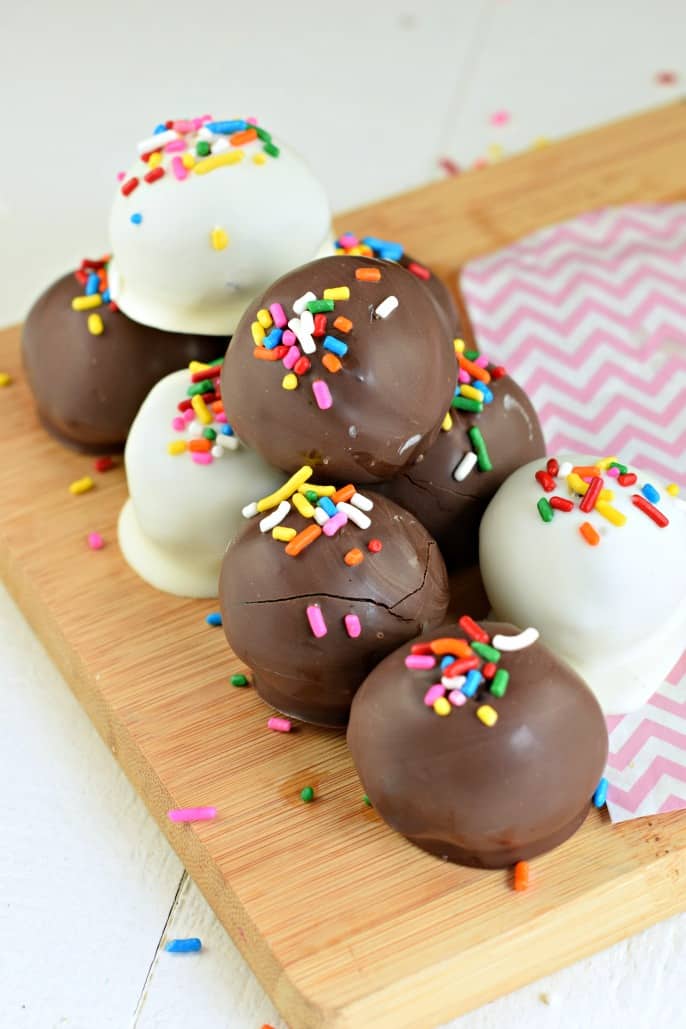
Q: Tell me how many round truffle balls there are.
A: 9